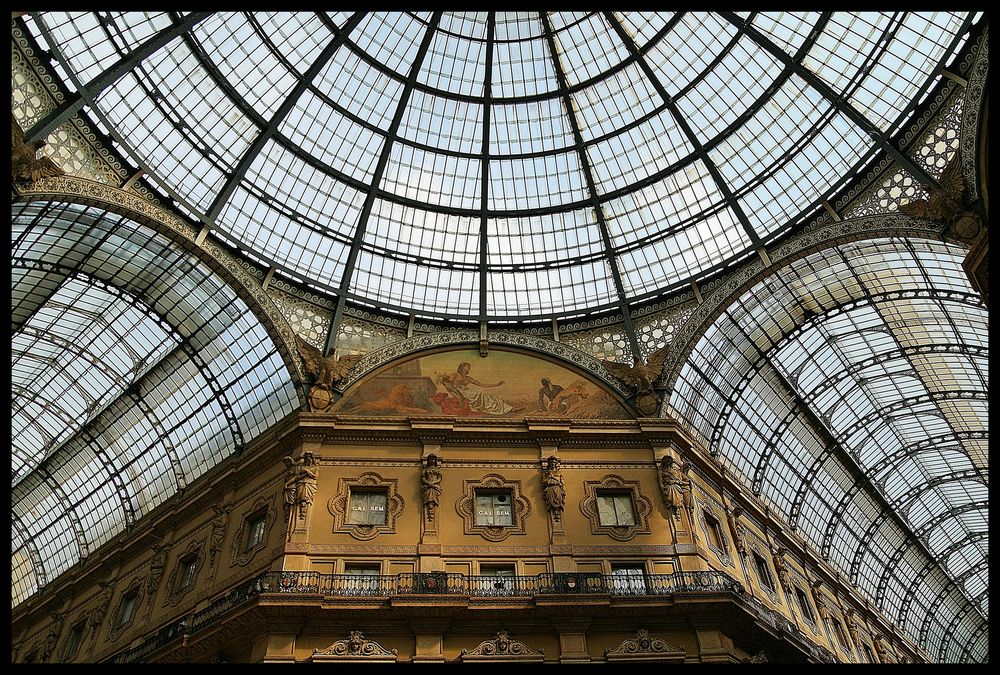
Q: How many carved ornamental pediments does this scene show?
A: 3